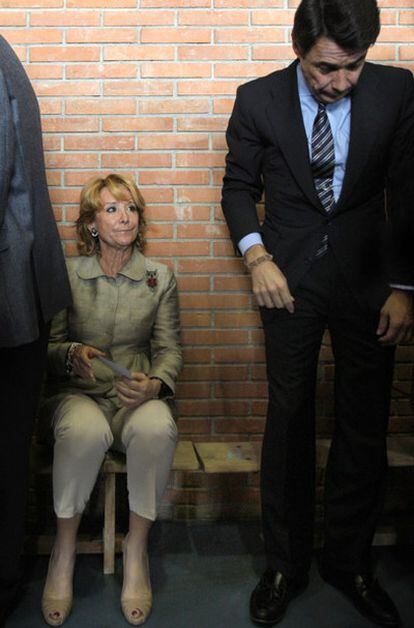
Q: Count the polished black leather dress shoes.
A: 2